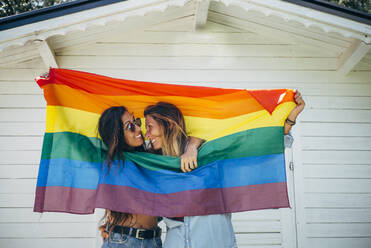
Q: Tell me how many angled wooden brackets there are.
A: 3